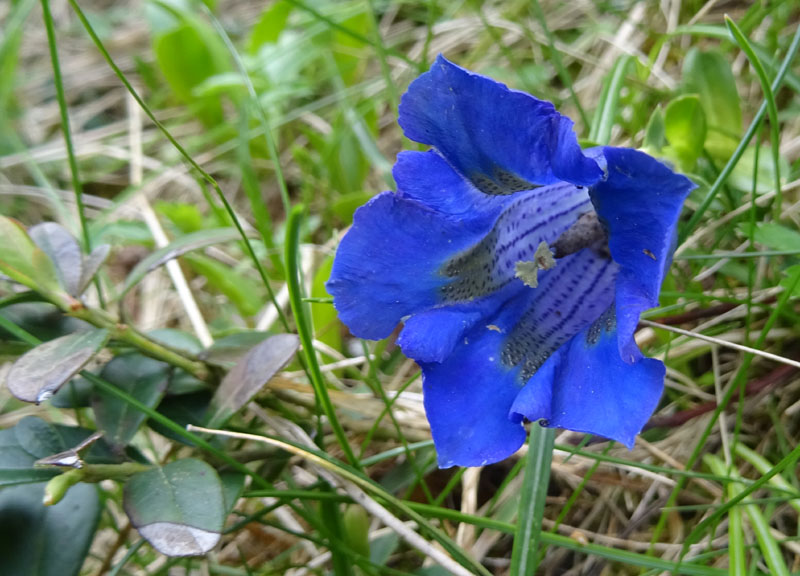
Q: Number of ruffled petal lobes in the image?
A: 5